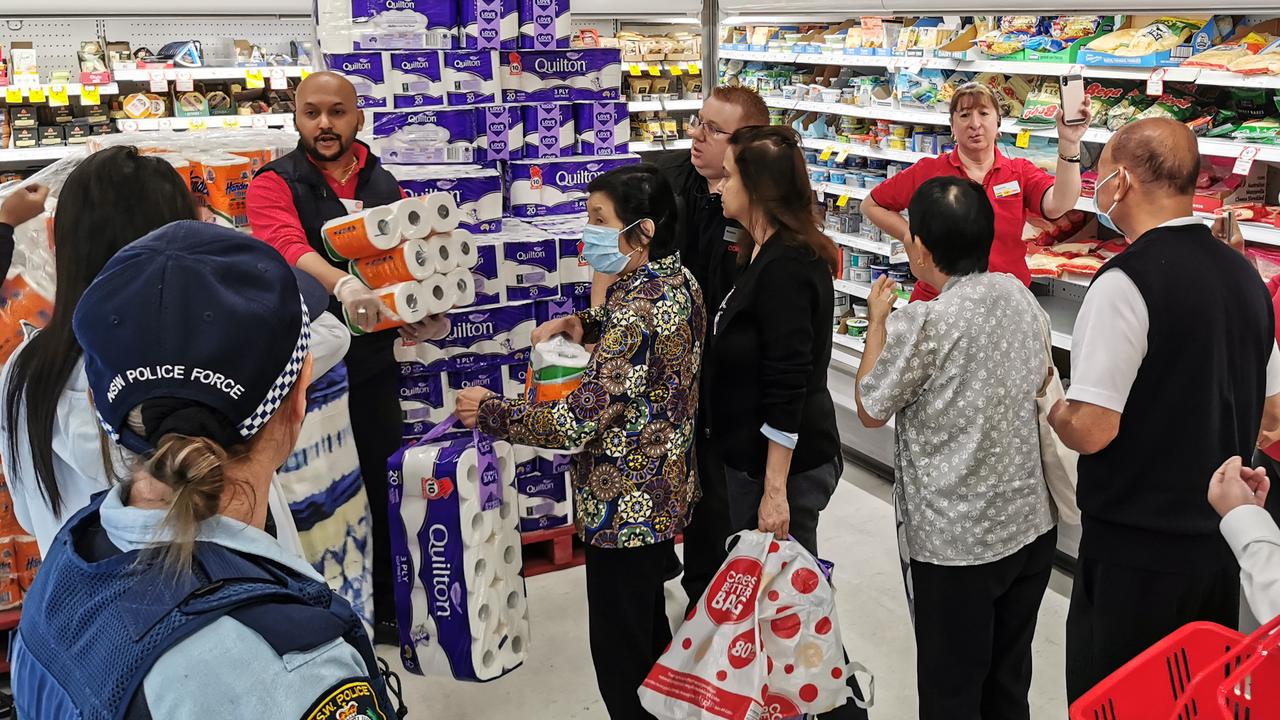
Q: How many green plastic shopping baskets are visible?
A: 0